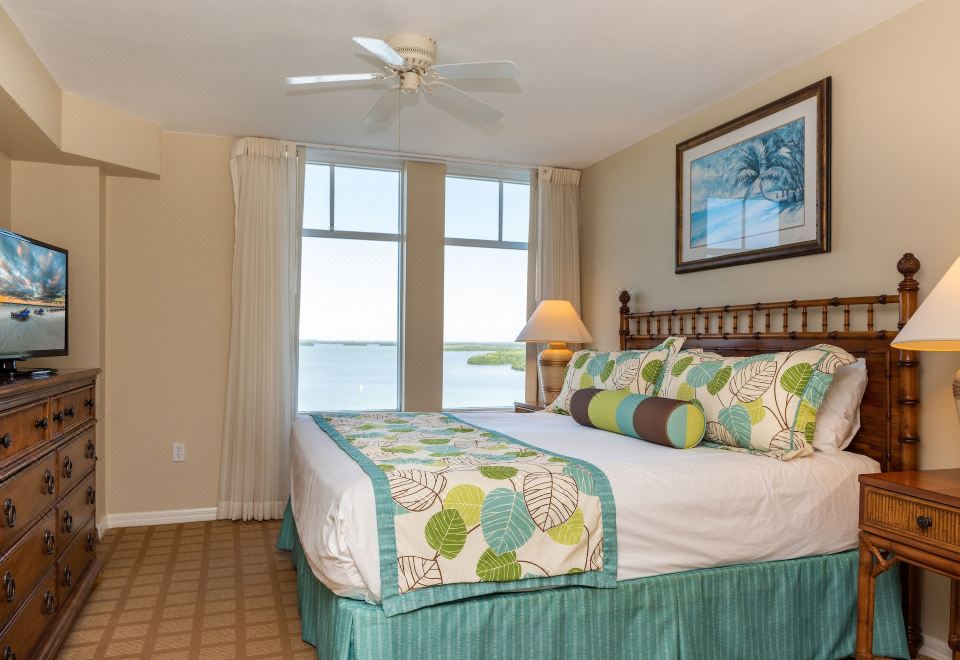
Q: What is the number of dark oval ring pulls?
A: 12